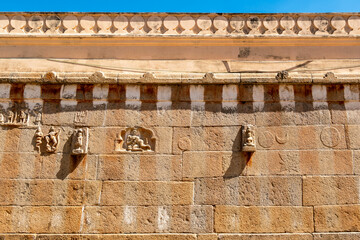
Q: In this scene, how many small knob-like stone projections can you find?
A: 6